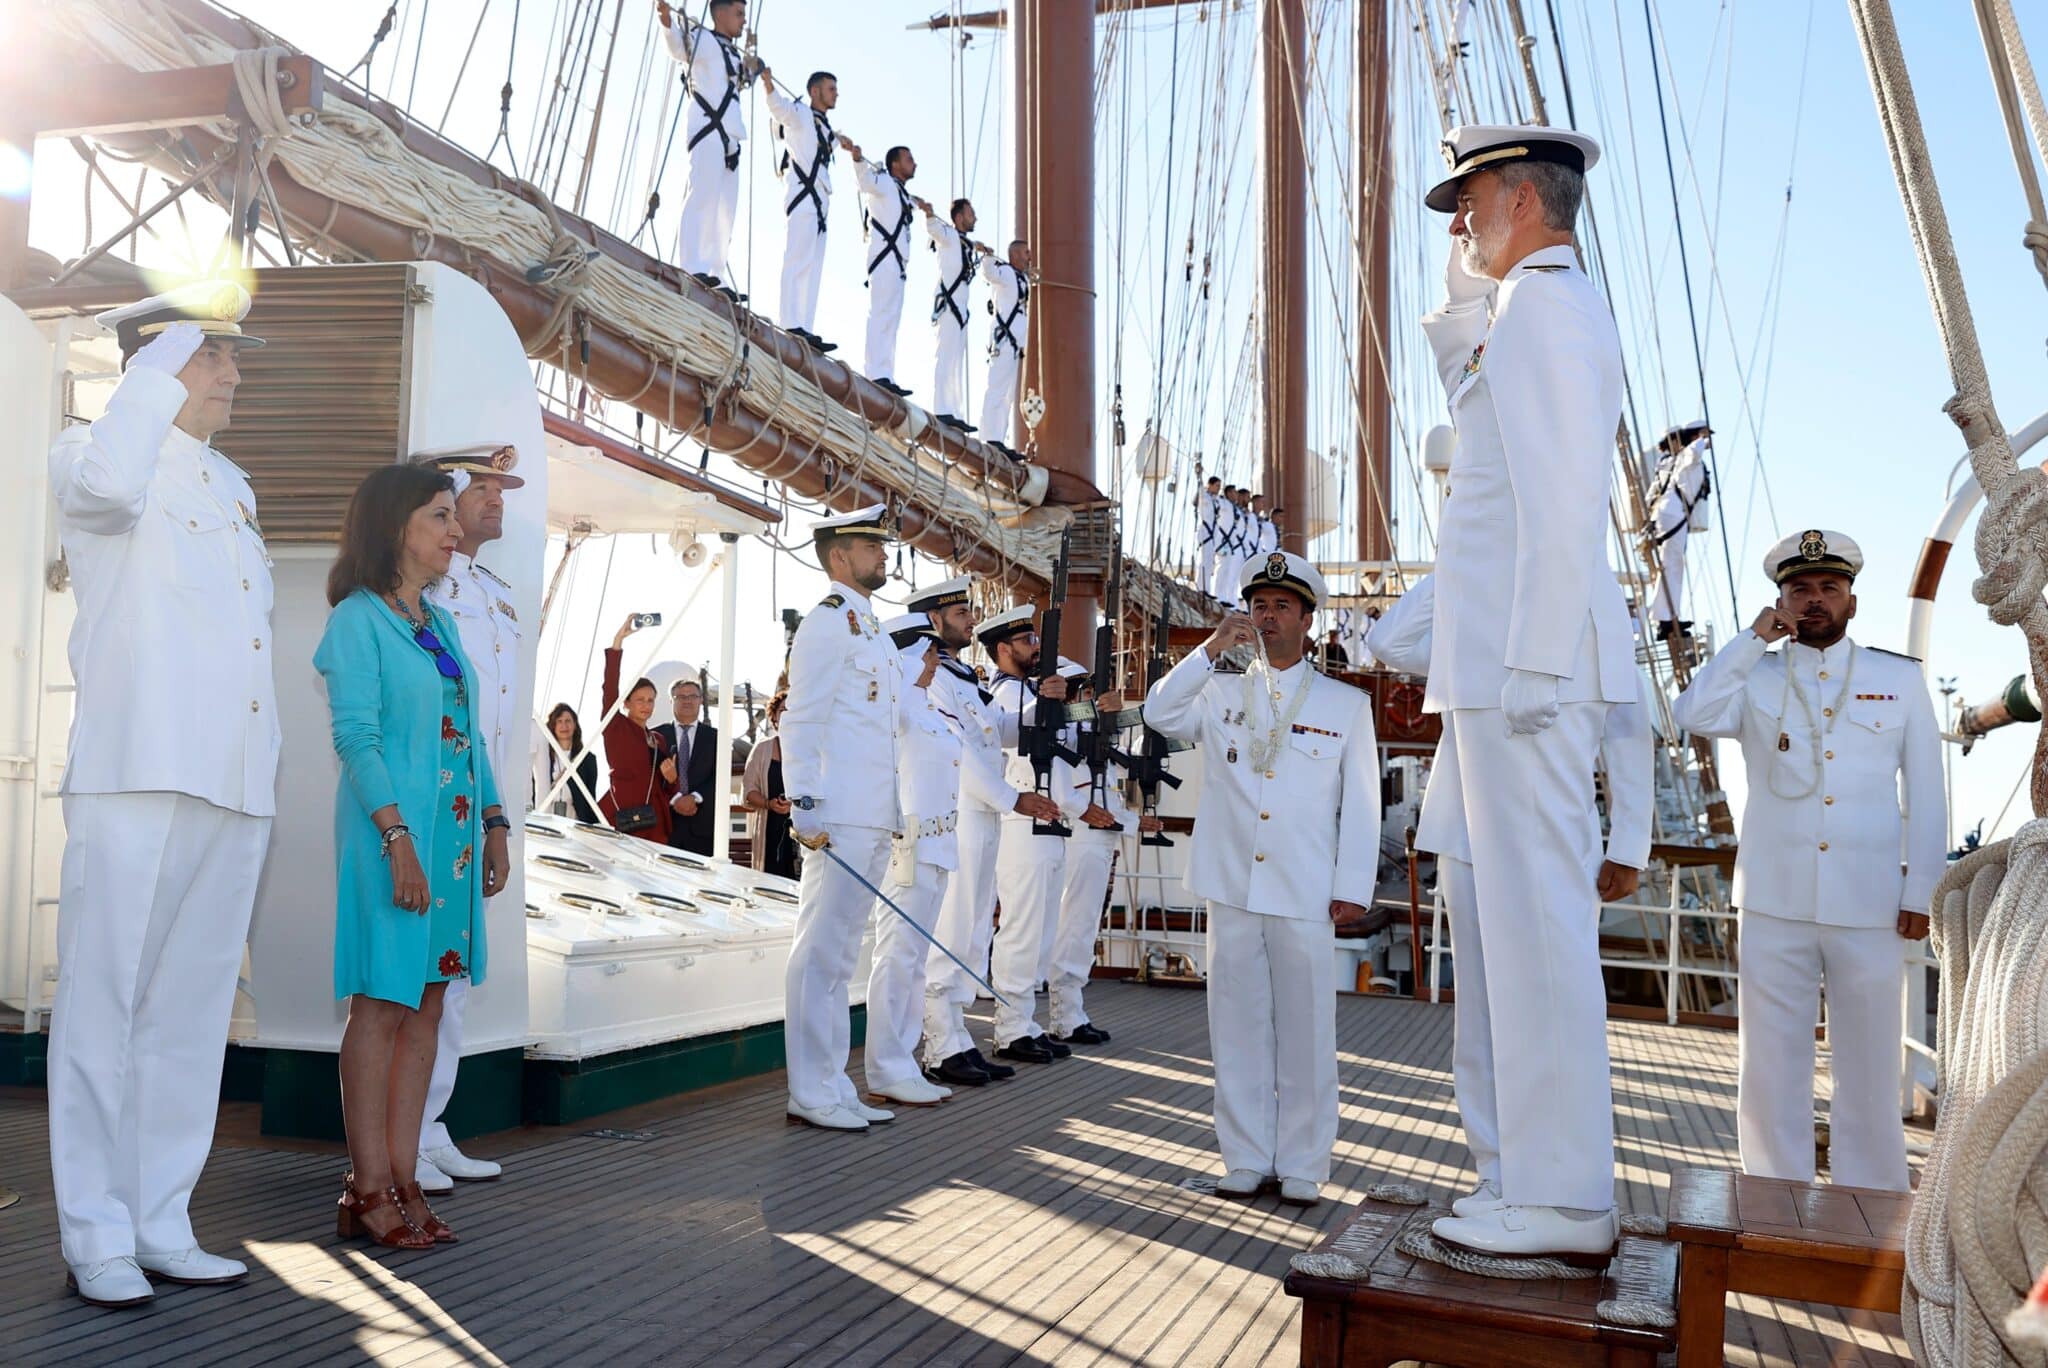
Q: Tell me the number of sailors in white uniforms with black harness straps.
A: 12